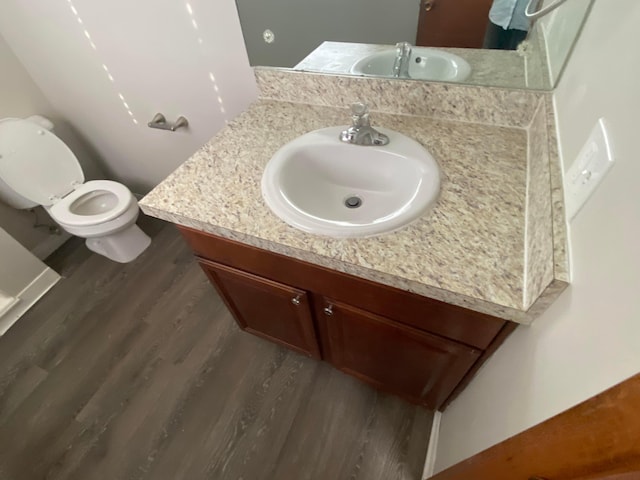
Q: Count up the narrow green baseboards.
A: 0